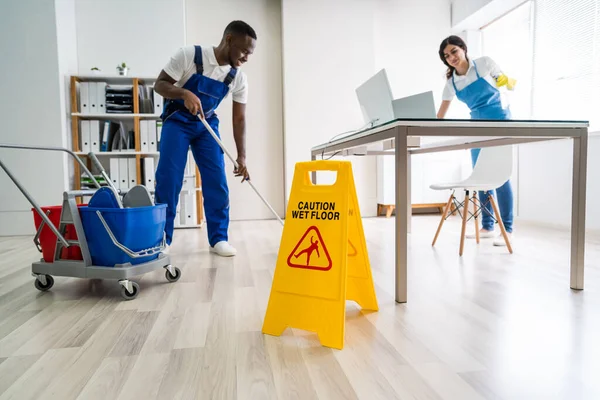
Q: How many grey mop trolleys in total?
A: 1